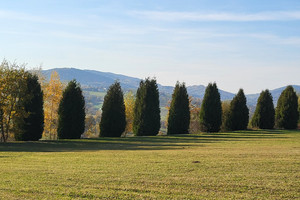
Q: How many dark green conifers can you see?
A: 9